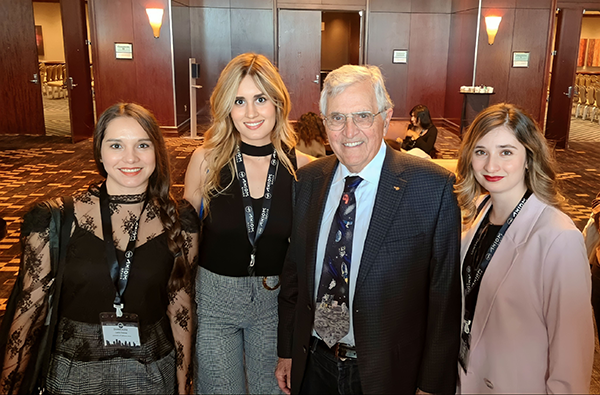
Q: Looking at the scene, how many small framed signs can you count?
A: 3